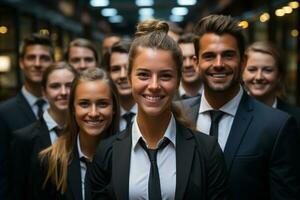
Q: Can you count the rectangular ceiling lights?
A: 9